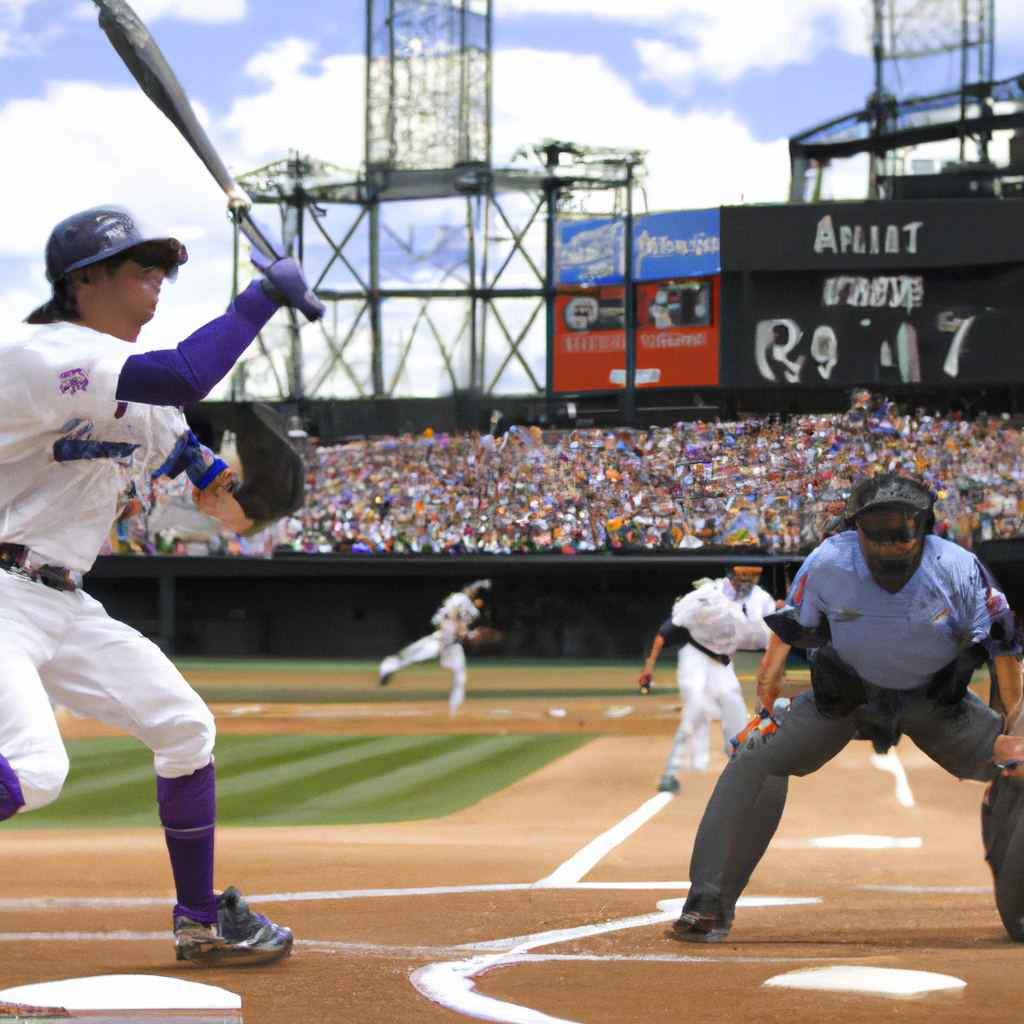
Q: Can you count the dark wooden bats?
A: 1